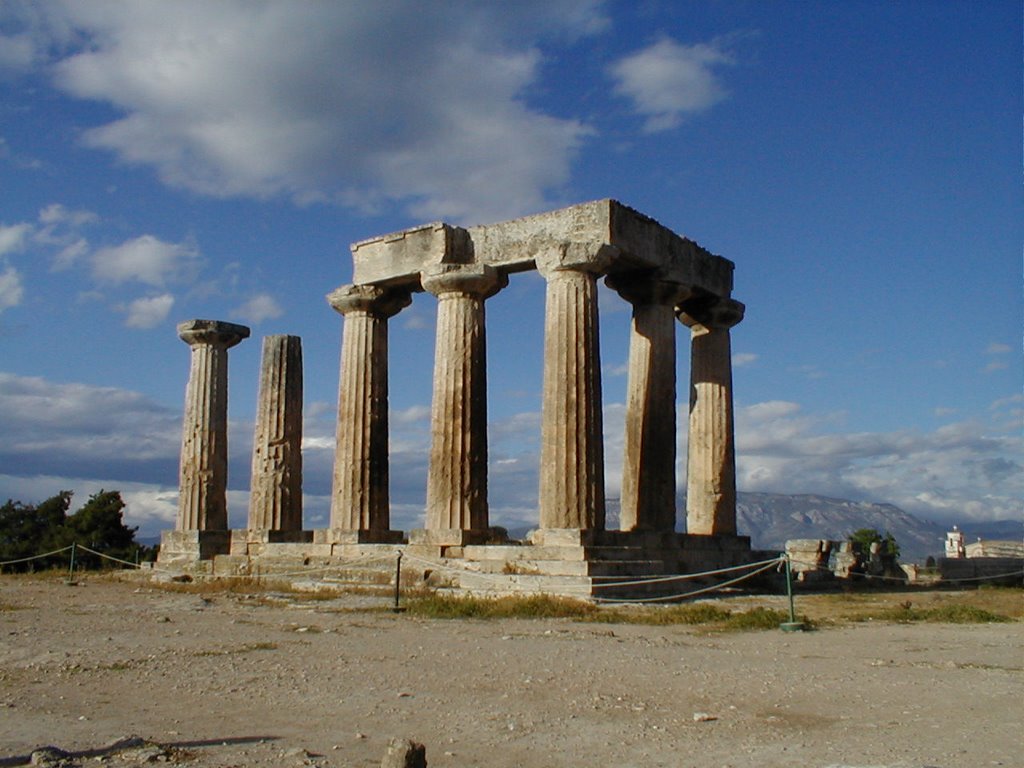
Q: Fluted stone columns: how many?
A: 7